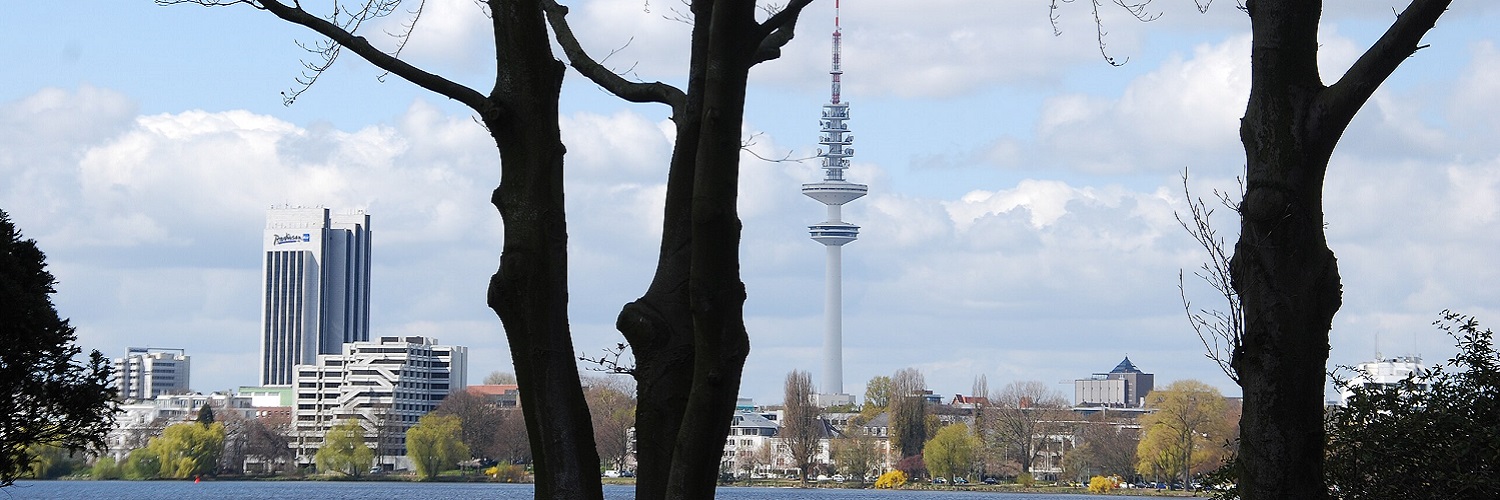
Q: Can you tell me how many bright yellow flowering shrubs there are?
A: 3